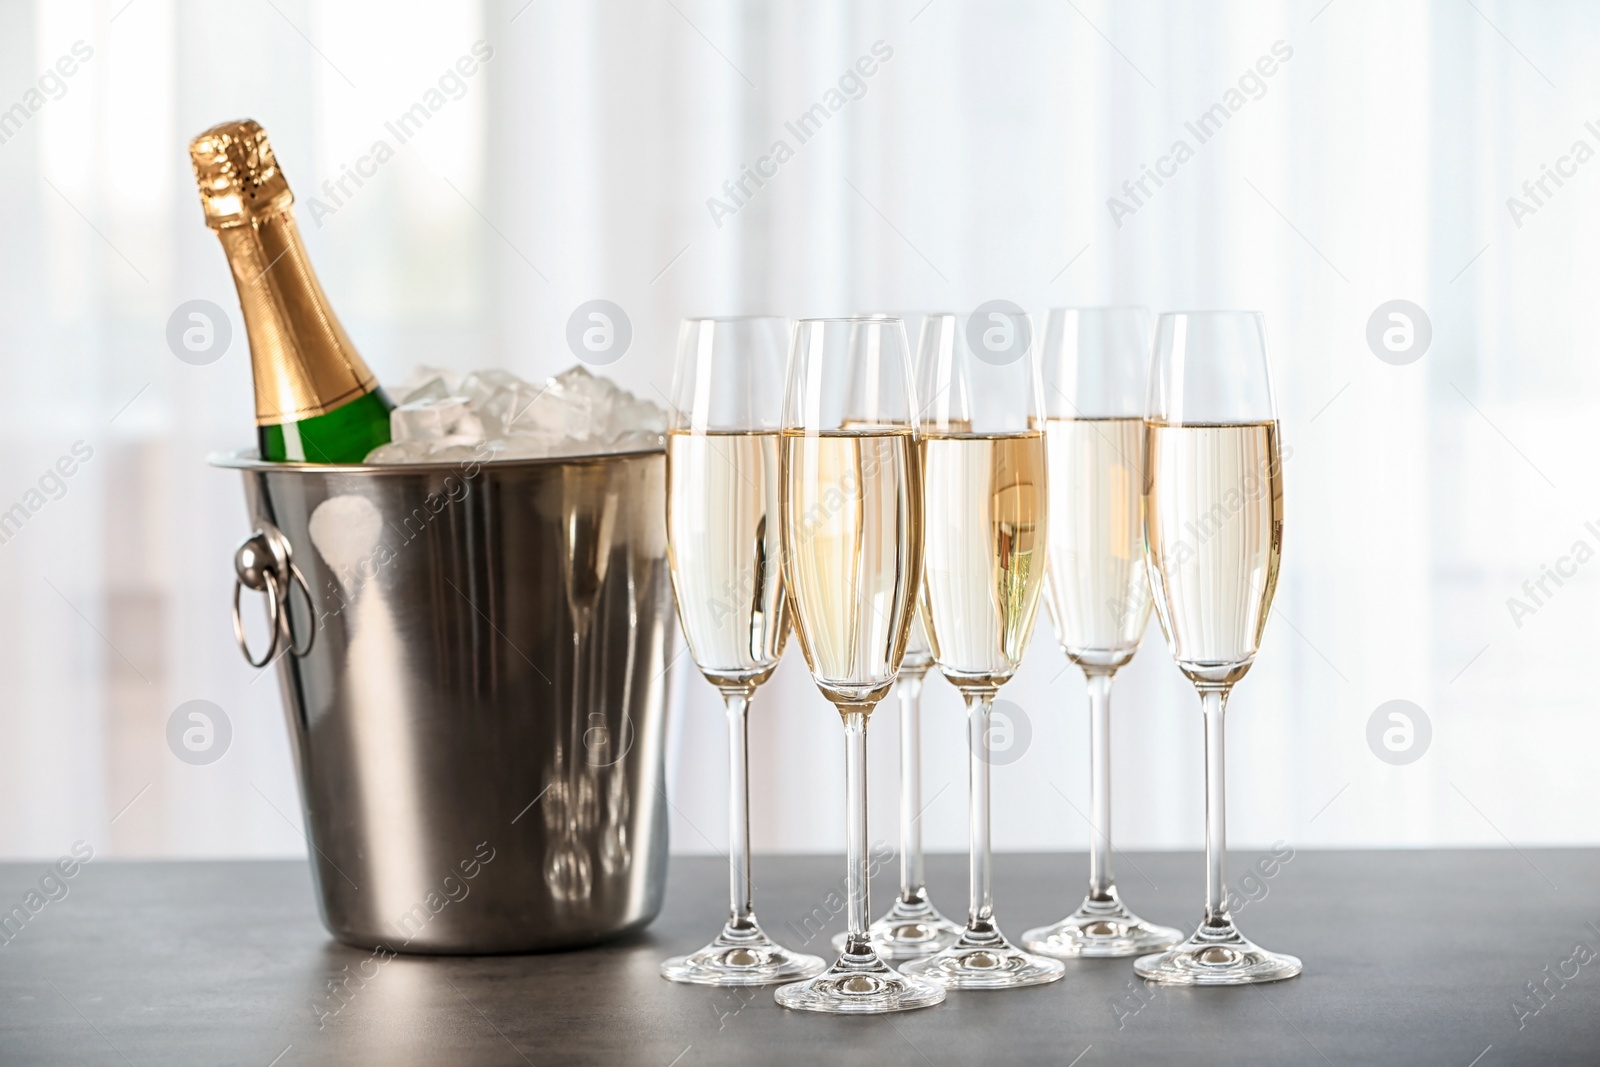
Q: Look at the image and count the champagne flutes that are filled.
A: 6